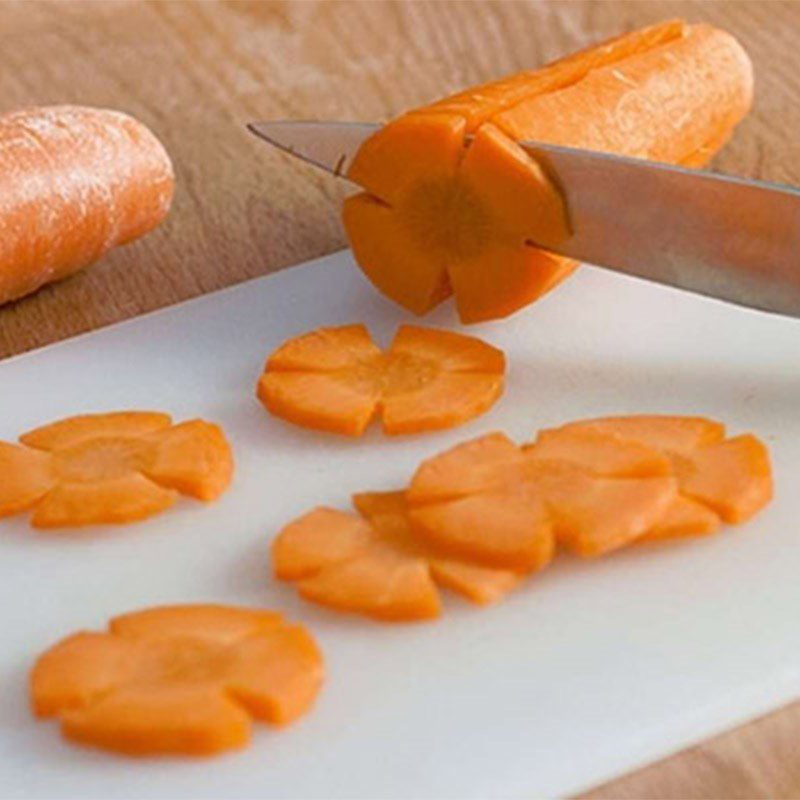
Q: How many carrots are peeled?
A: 1